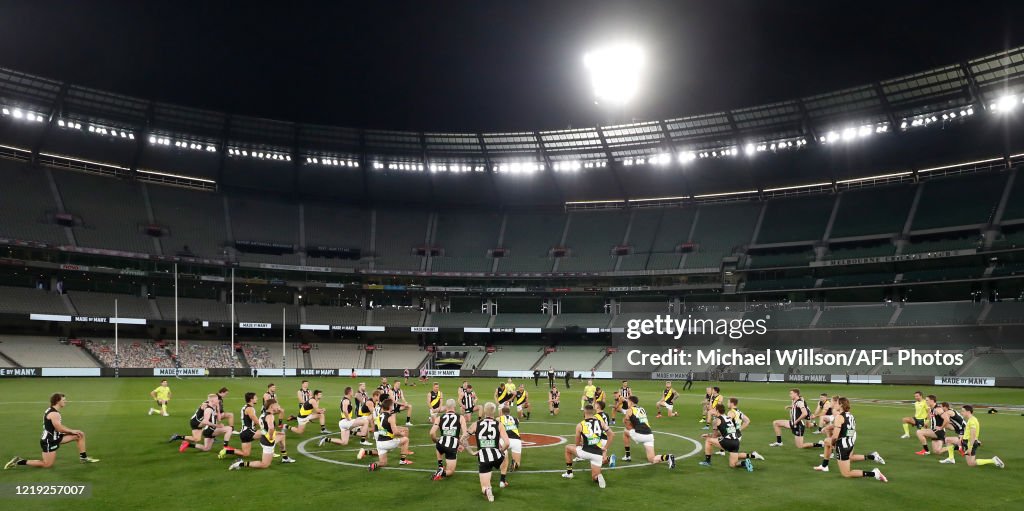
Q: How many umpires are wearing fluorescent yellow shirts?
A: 5